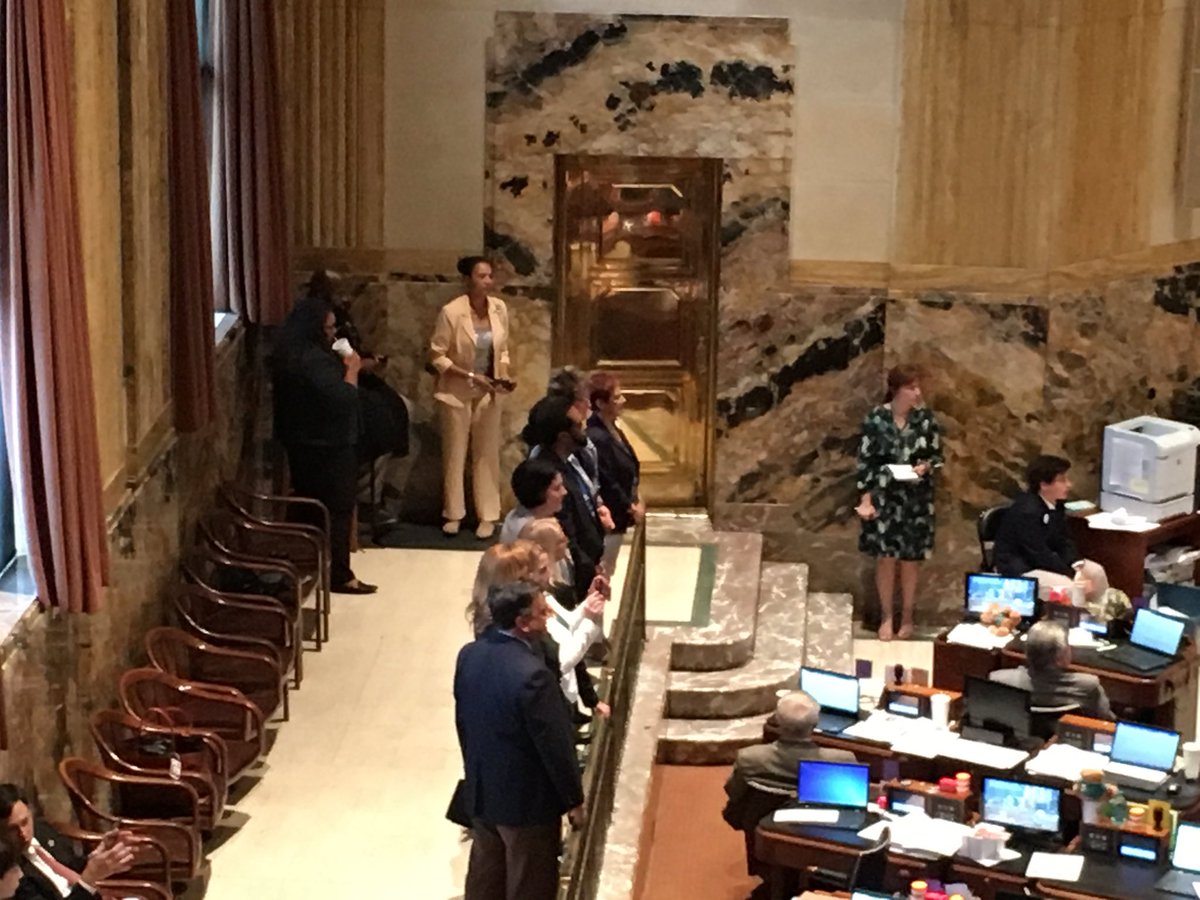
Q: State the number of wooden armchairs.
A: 9